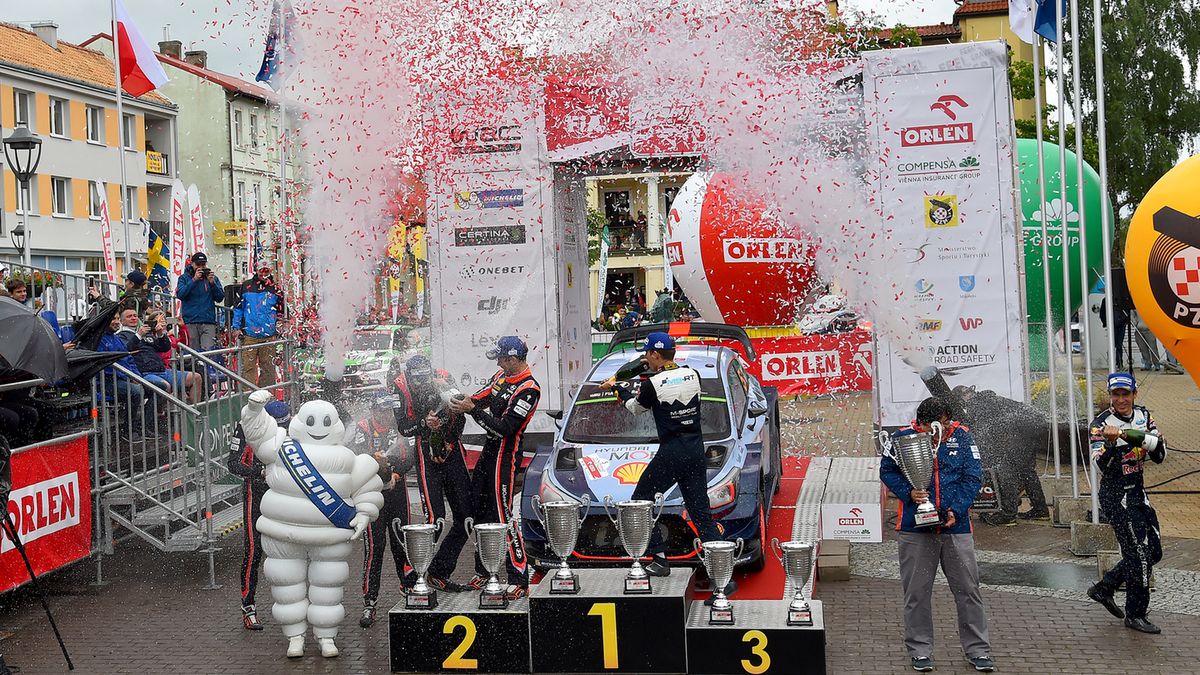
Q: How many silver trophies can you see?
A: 7